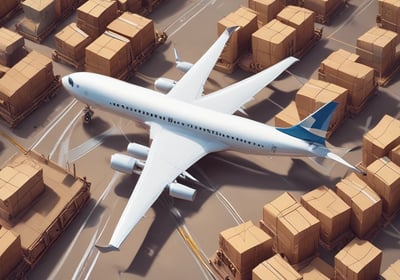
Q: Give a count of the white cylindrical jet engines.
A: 5